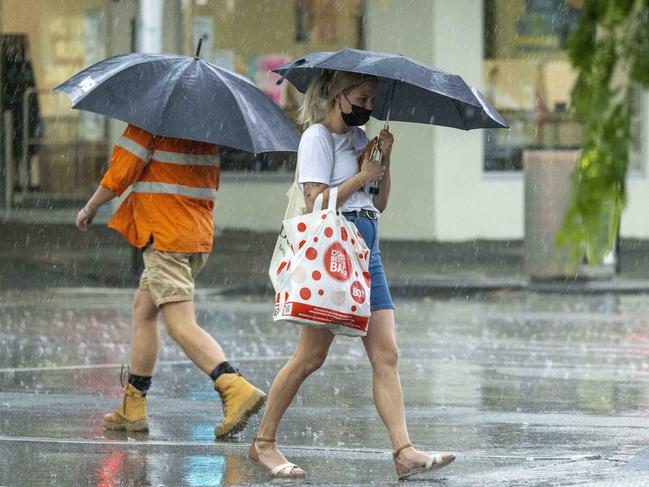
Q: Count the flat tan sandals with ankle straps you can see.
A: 2